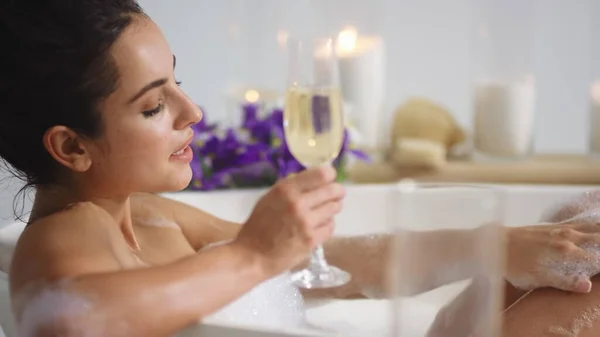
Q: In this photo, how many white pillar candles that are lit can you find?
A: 1